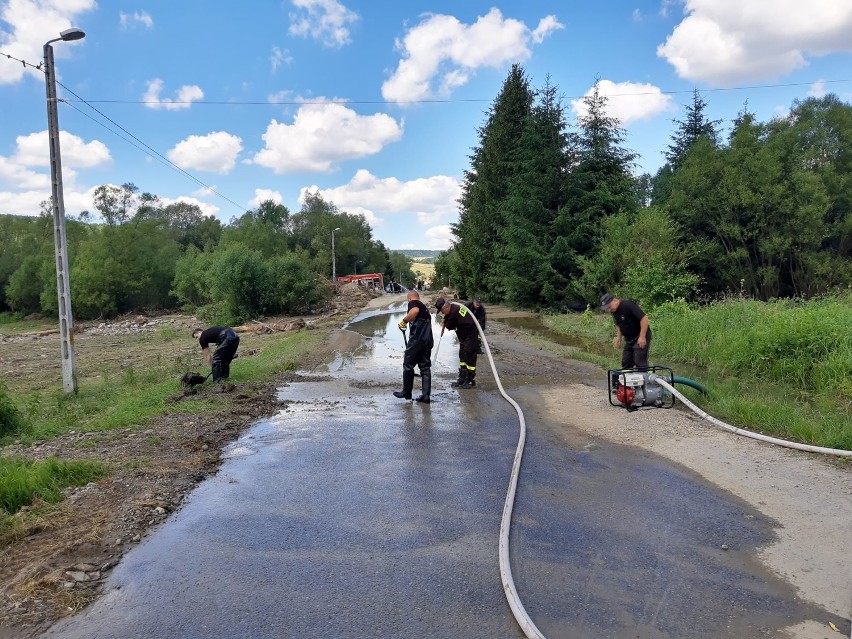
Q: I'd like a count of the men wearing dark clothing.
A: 5